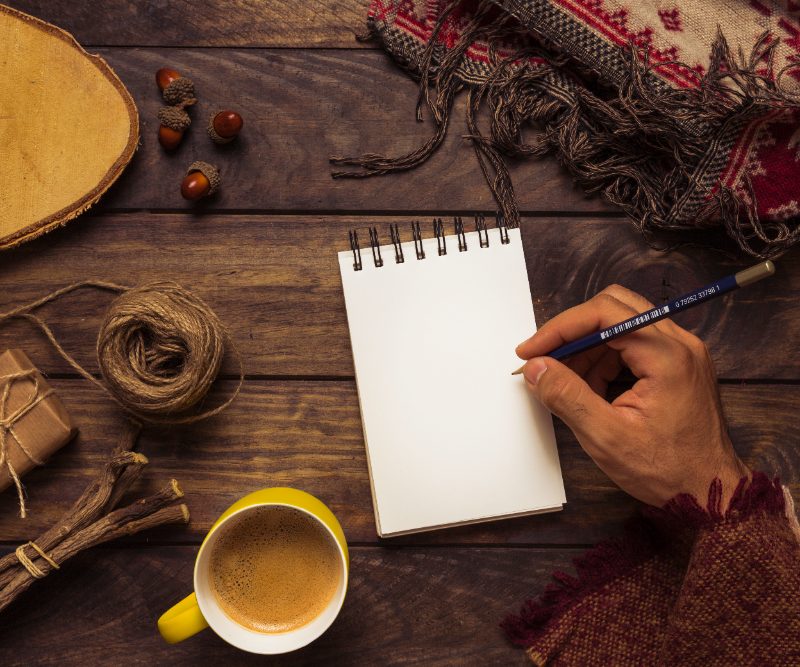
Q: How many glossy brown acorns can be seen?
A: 4